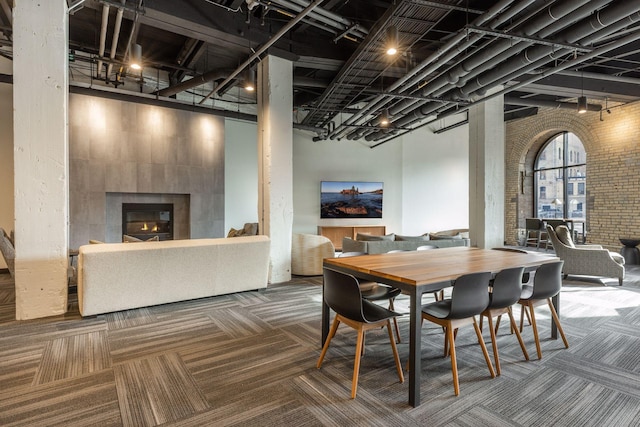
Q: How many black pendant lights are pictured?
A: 5